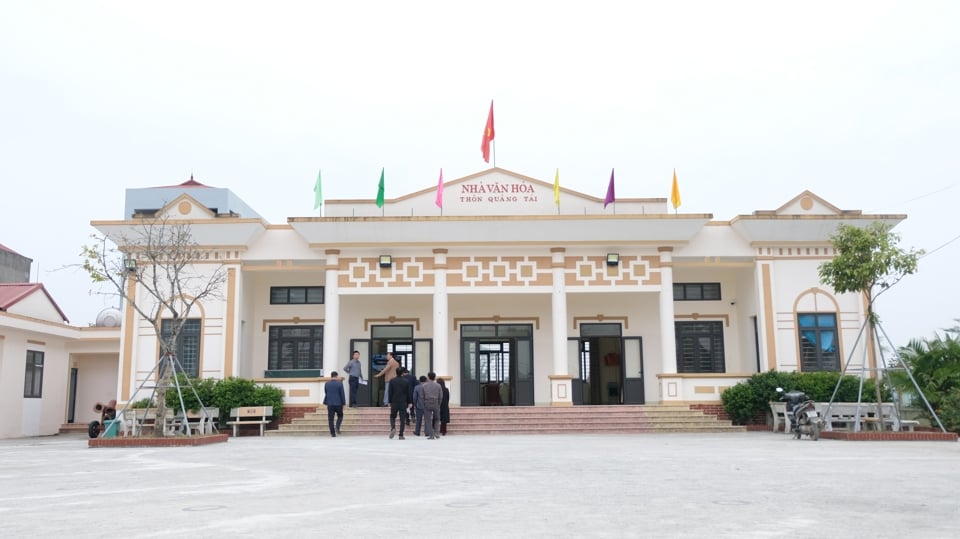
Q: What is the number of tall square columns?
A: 4